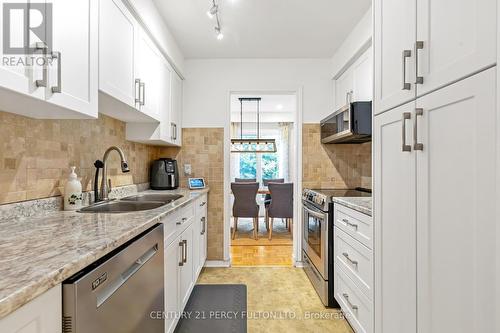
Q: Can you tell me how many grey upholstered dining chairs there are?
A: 4